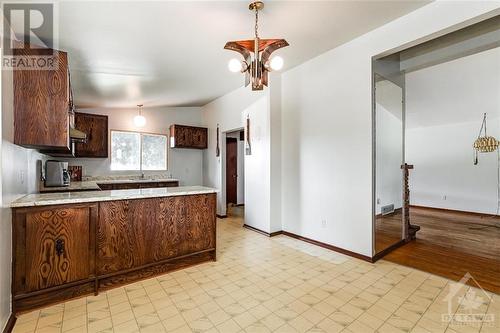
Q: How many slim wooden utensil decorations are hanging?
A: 2